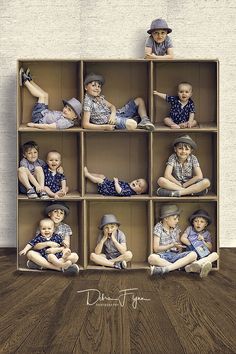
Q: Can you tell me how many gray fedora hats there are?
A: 8